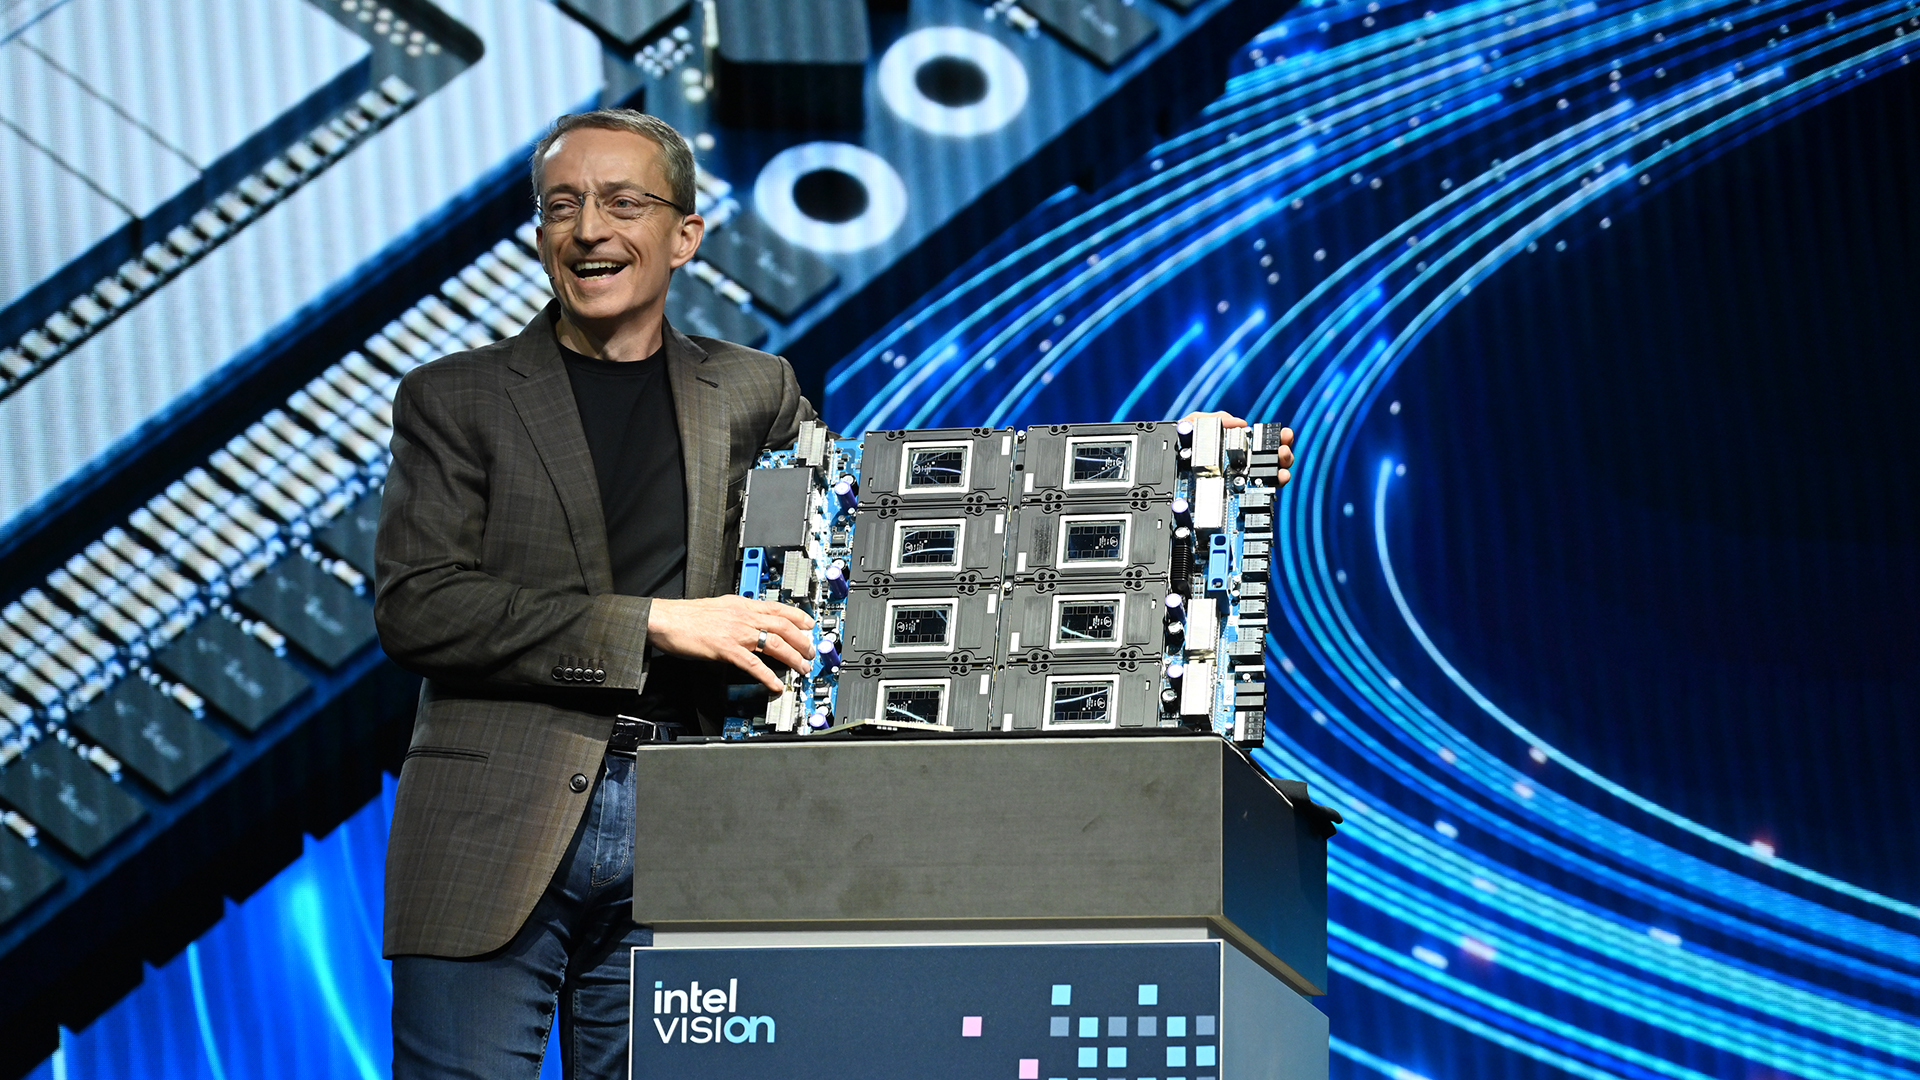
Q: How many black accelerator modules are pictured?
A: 8